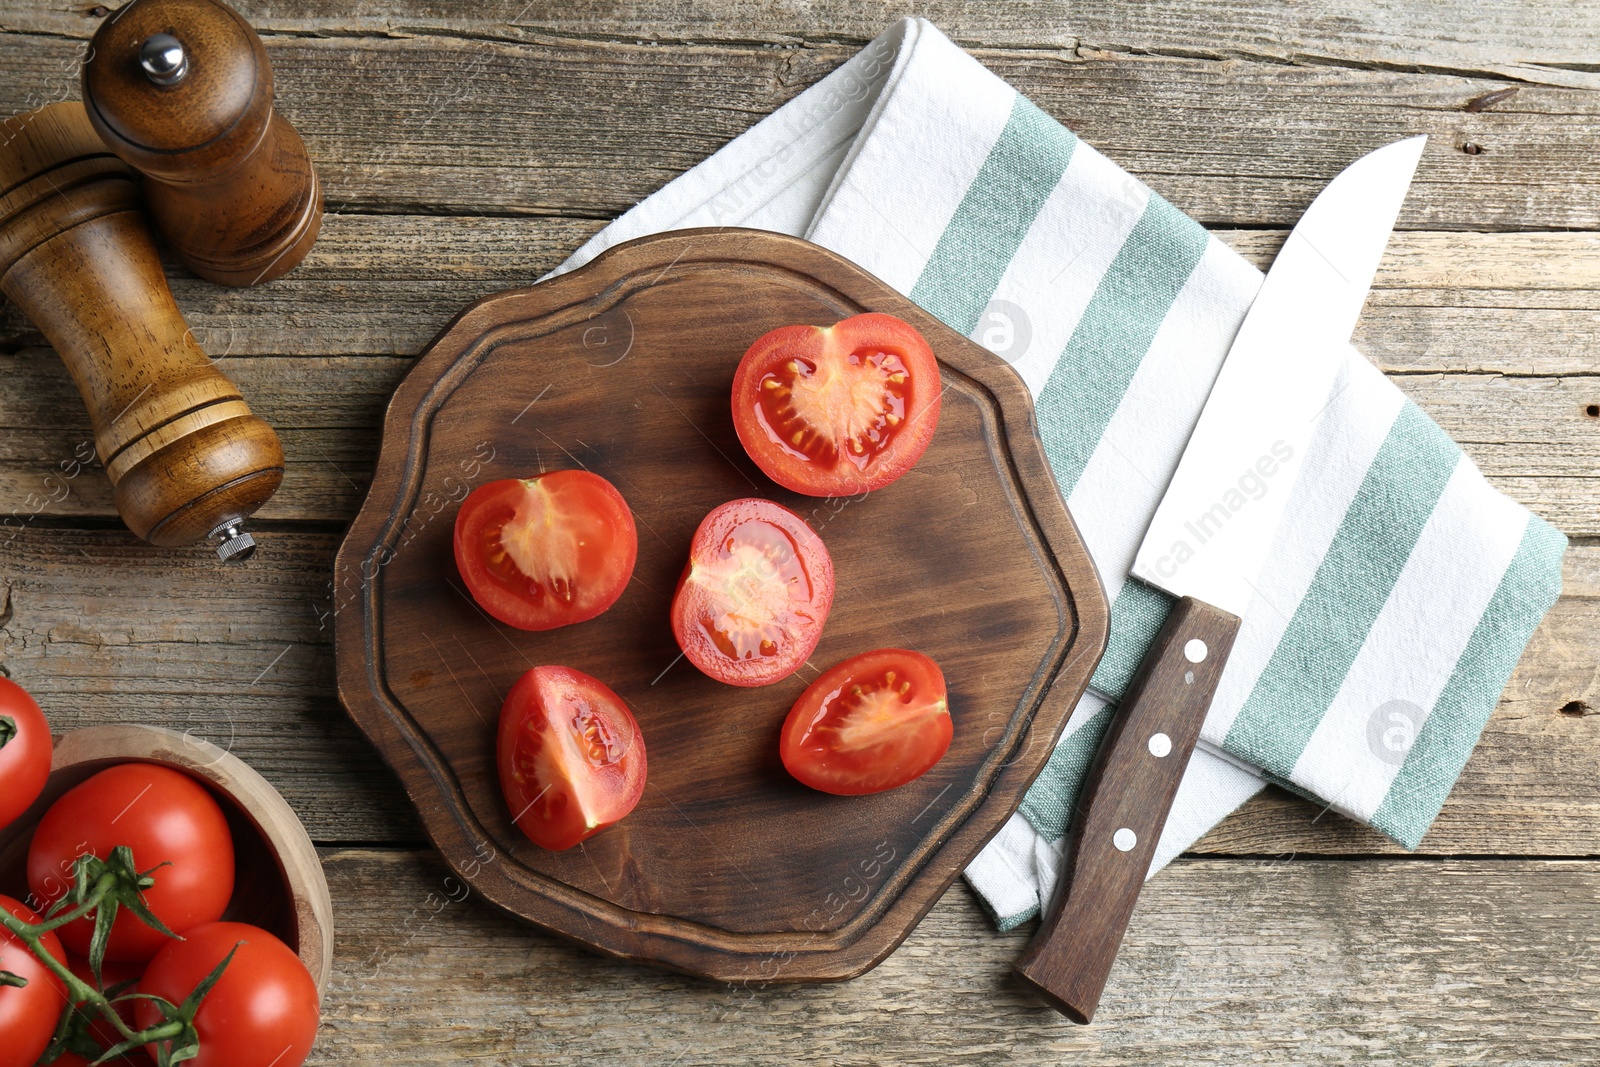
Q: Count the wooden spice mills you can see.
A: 2